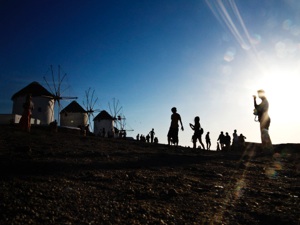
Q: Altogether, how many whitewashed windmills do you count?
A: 3